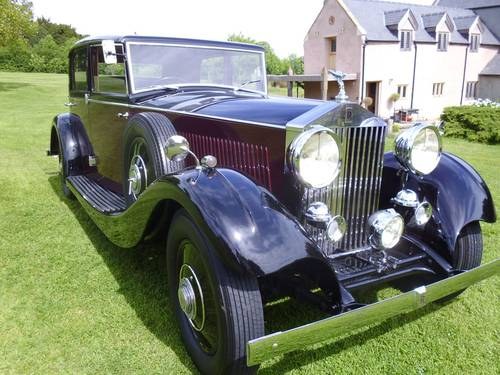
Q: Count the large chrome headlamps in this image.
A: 2